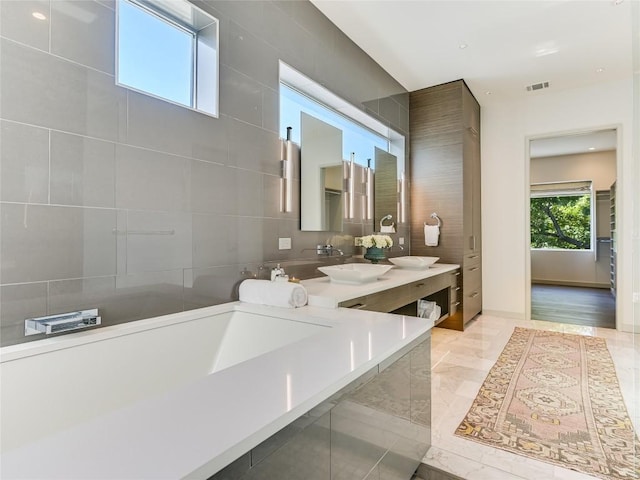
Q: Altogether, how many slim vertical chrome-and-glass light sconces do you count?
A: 4